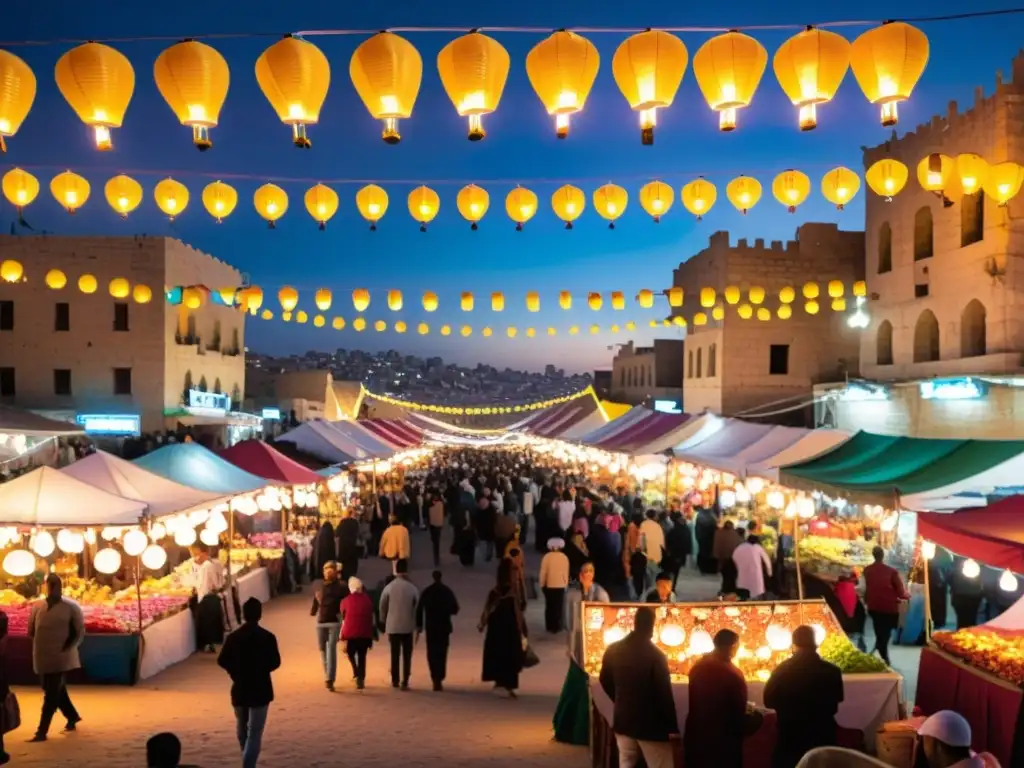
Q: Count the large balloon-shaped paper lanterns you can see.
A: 11